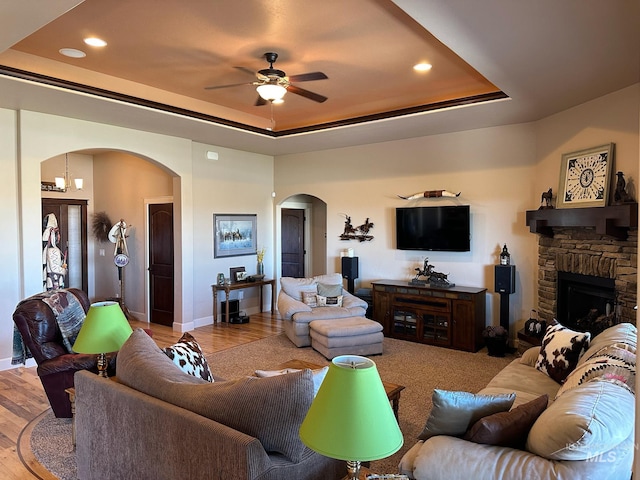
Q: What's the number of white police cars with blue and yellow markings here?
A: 0